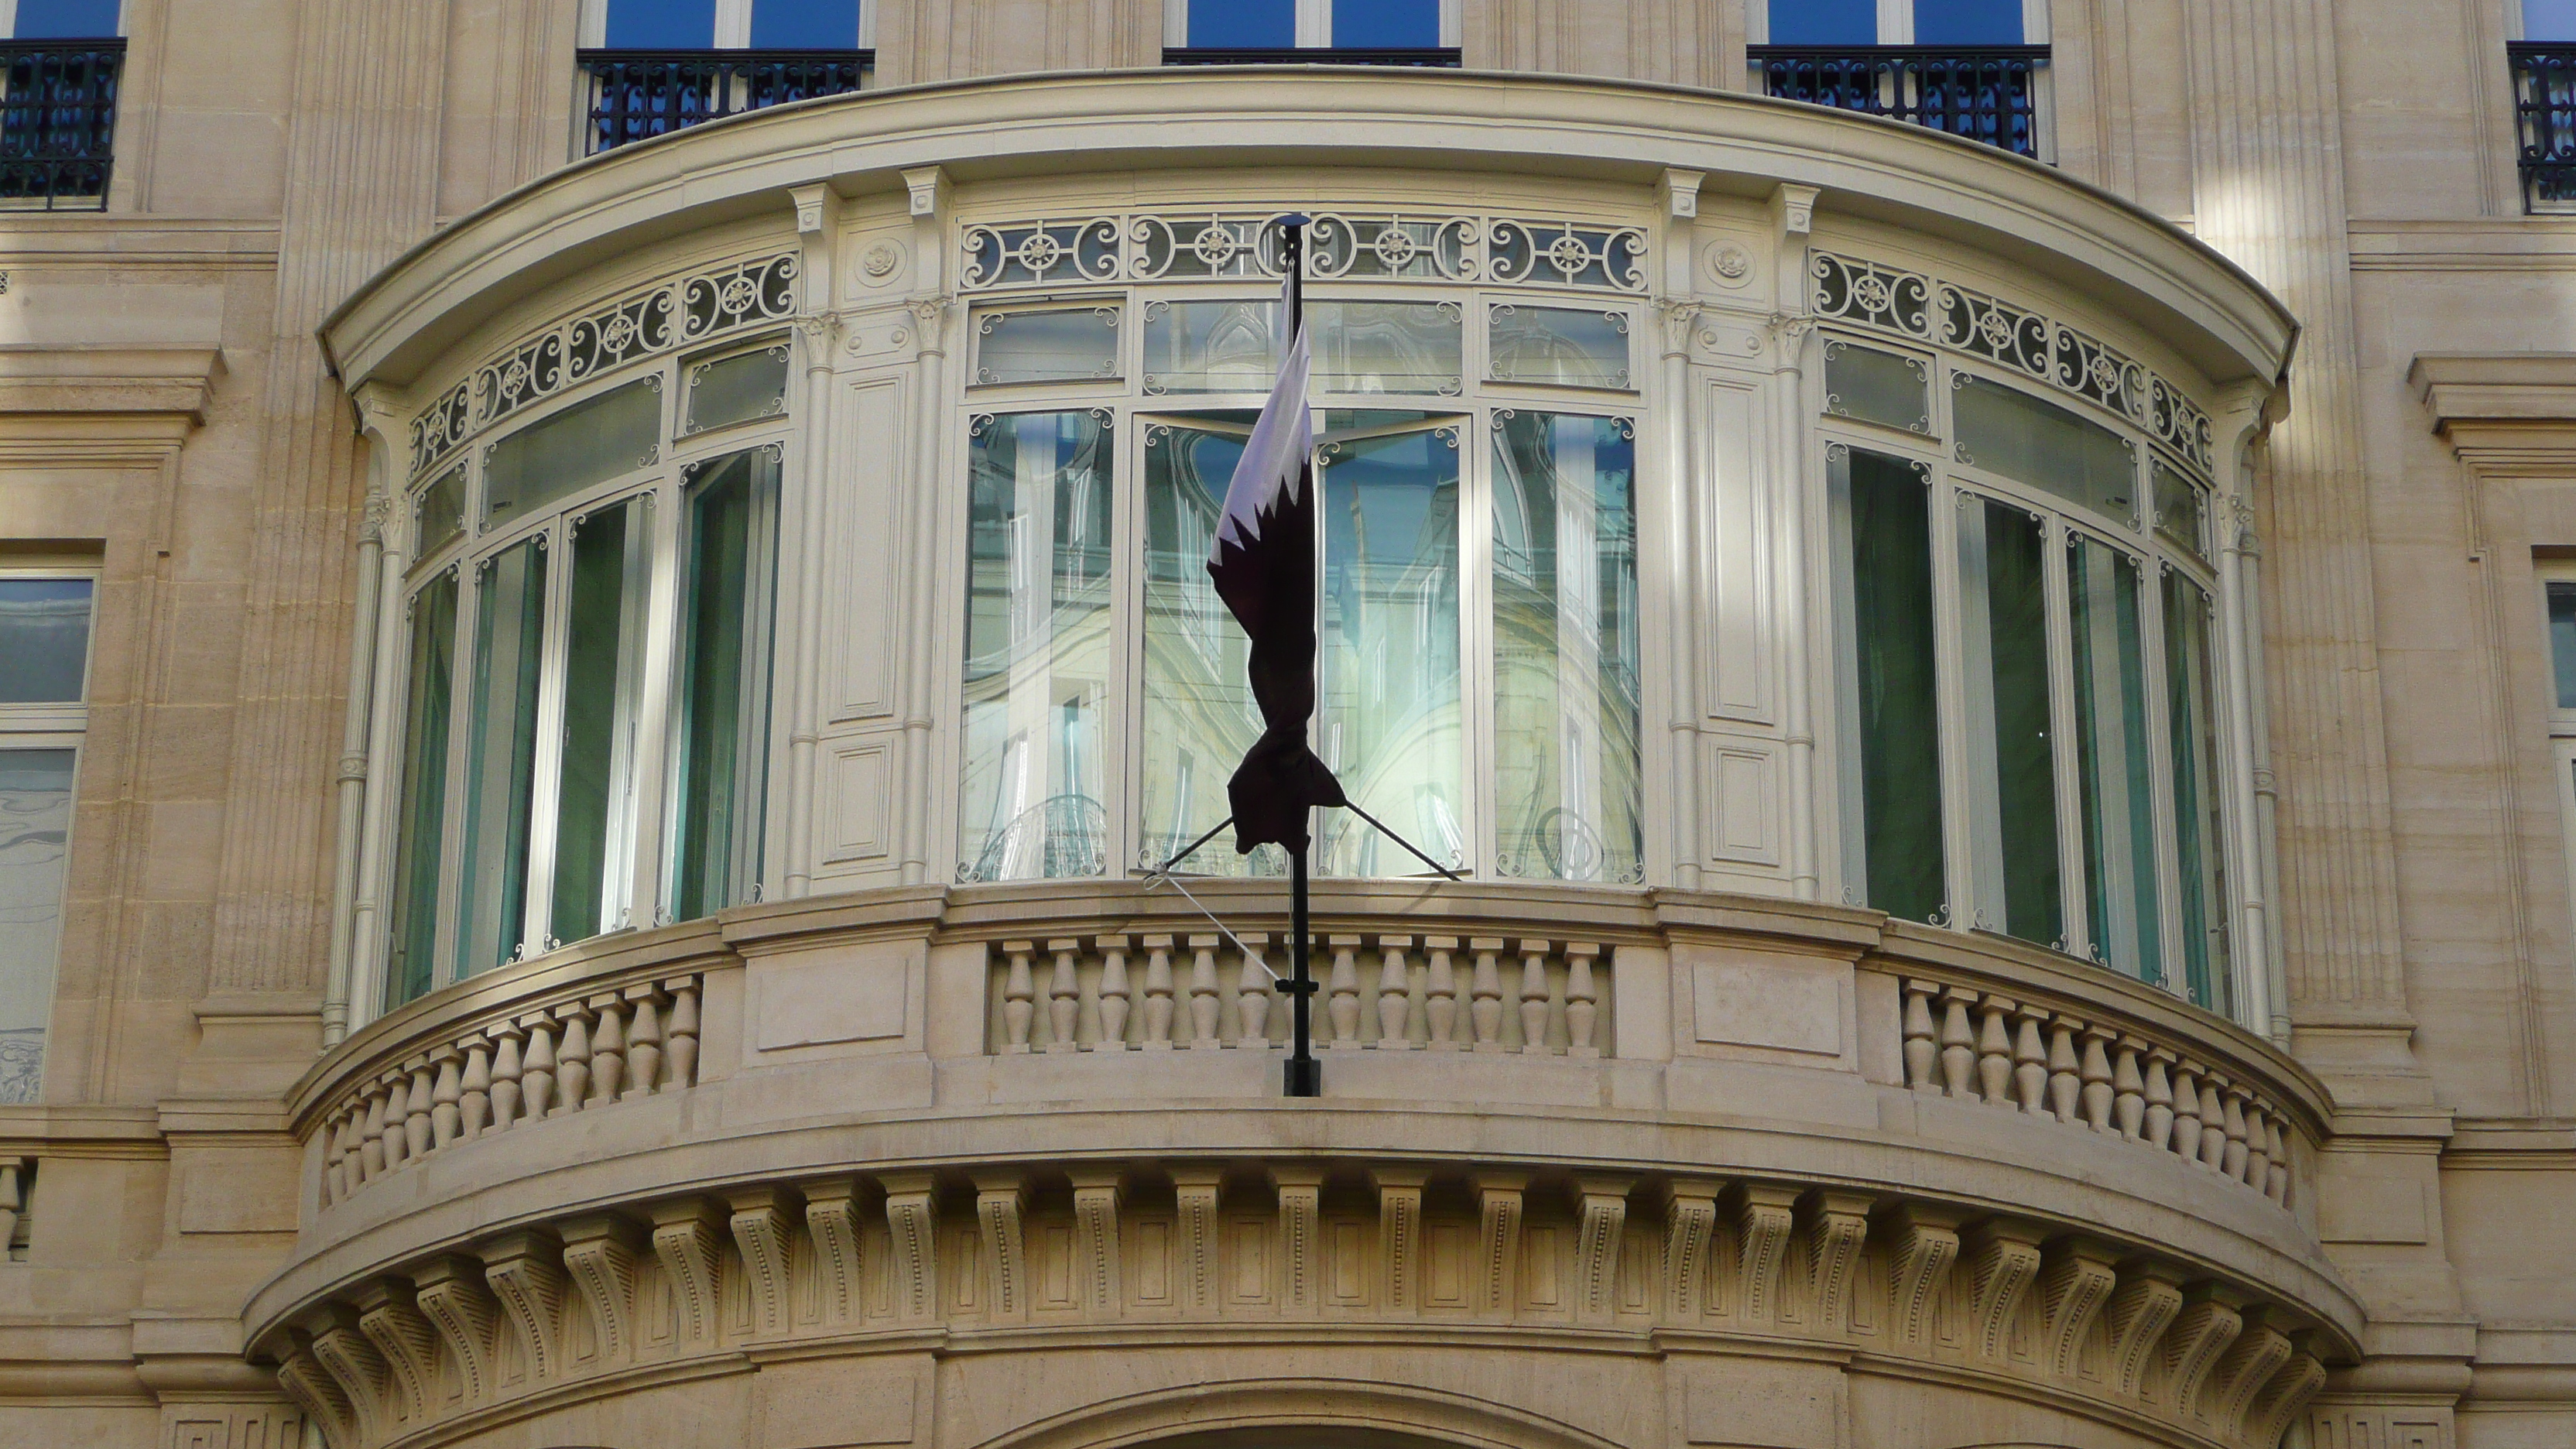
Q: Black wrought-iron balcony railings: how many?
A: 5